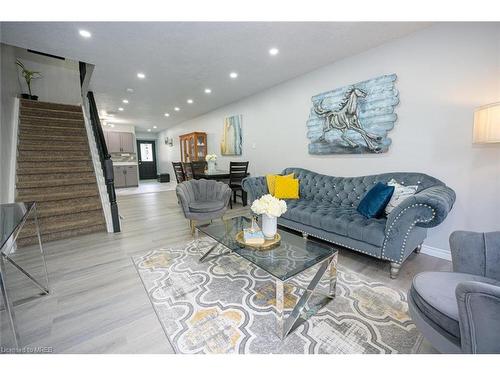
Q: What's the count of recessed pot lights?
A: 12